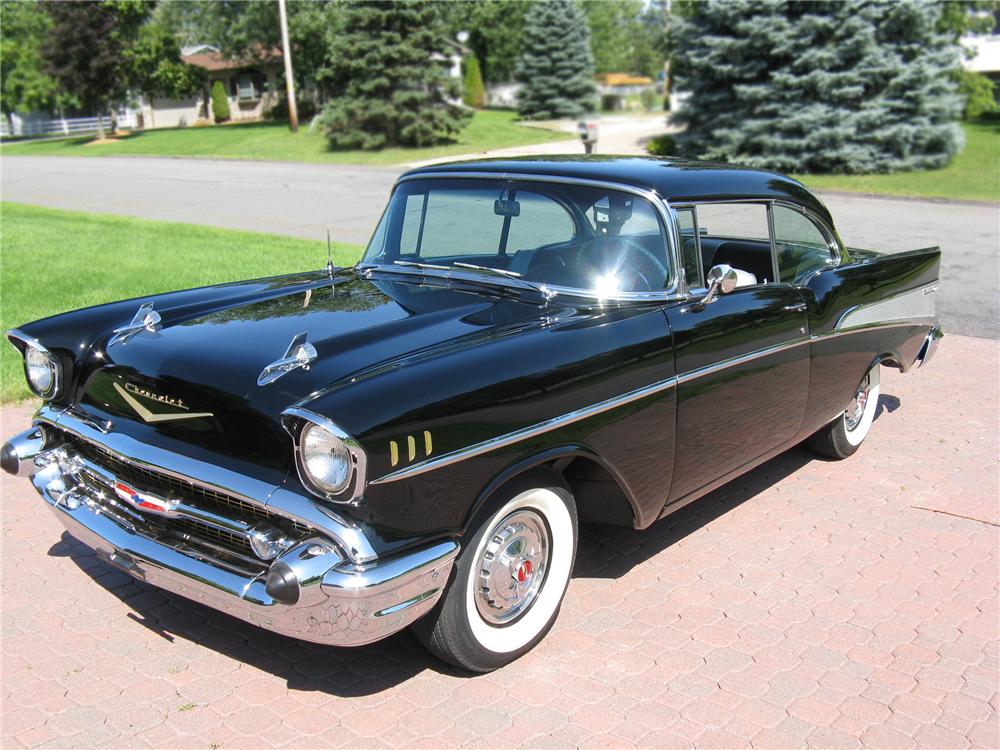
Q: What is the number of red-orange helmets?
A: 0